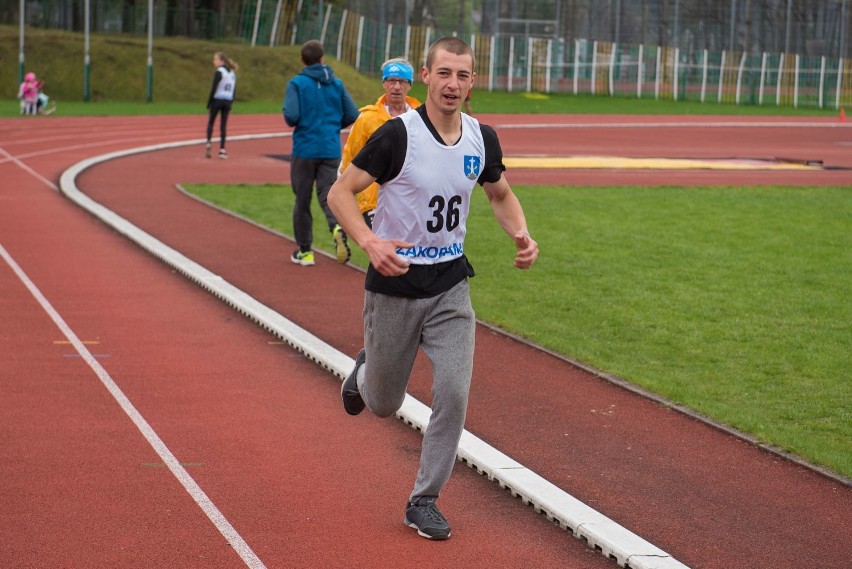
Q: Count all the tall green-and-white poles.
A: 3